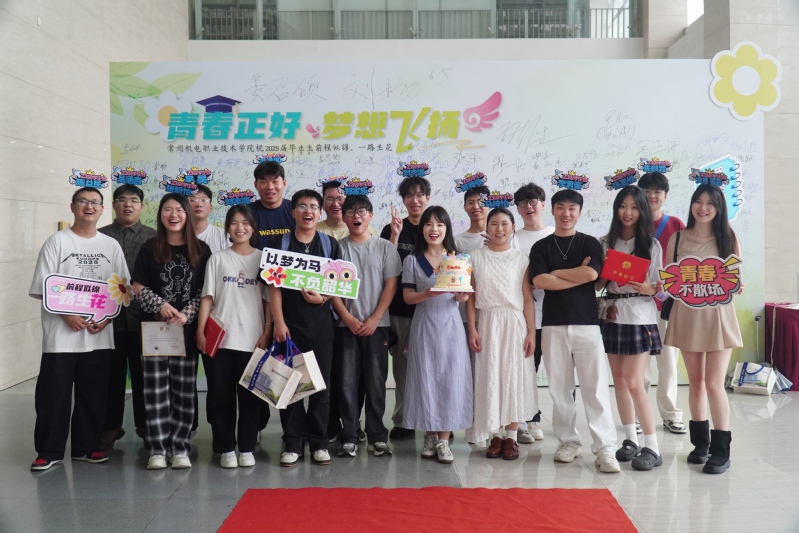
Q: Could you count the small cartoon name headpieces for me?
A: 15